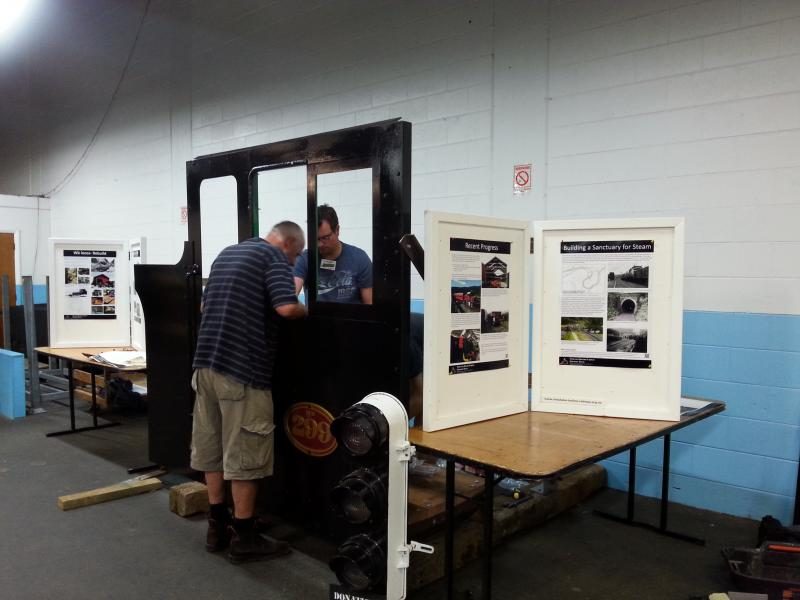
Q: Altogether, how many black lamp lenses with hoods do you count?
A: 3